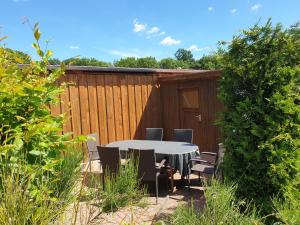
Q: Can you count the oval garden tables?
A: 1